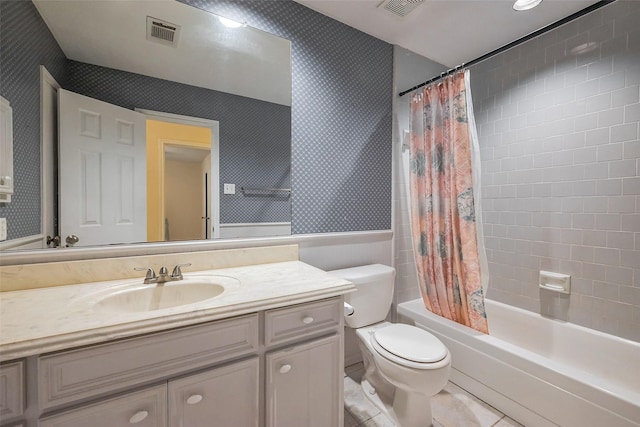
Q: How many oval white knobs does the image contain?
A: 4